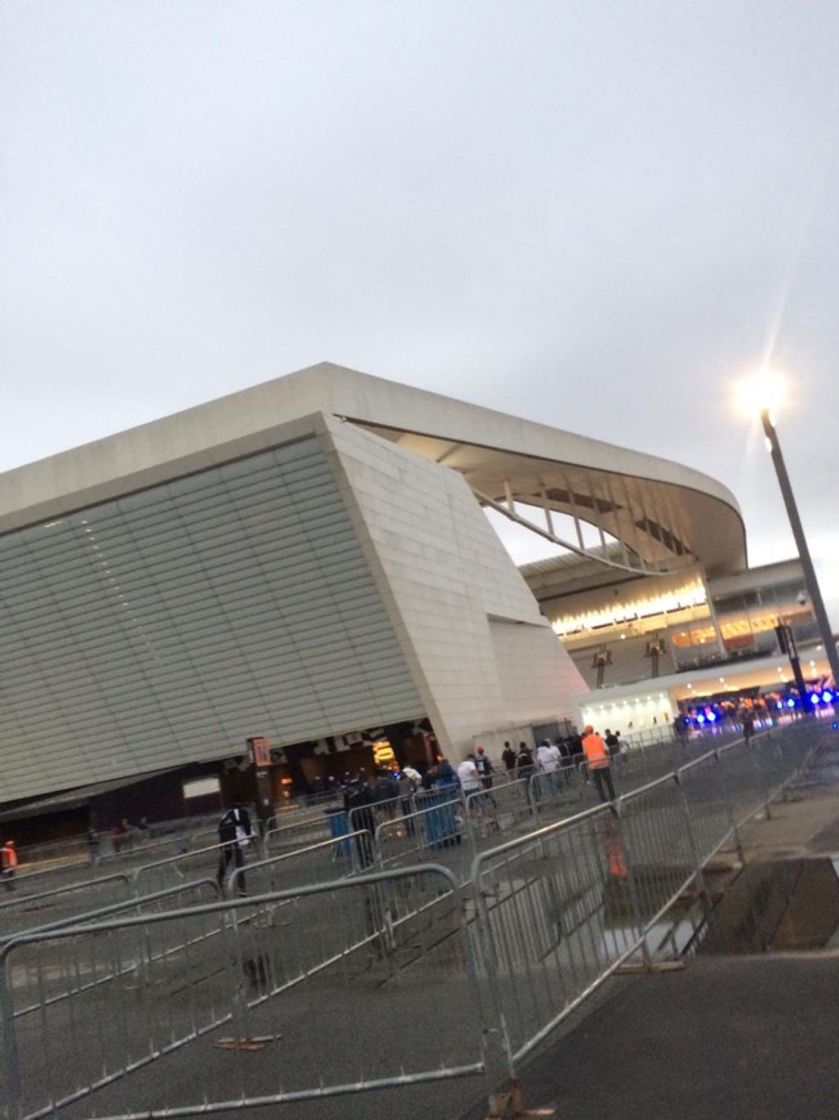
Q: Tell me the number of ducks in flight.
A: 0